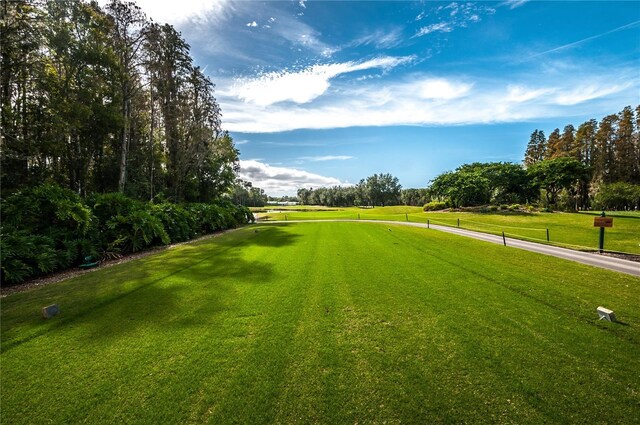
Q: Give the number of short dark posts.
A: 7